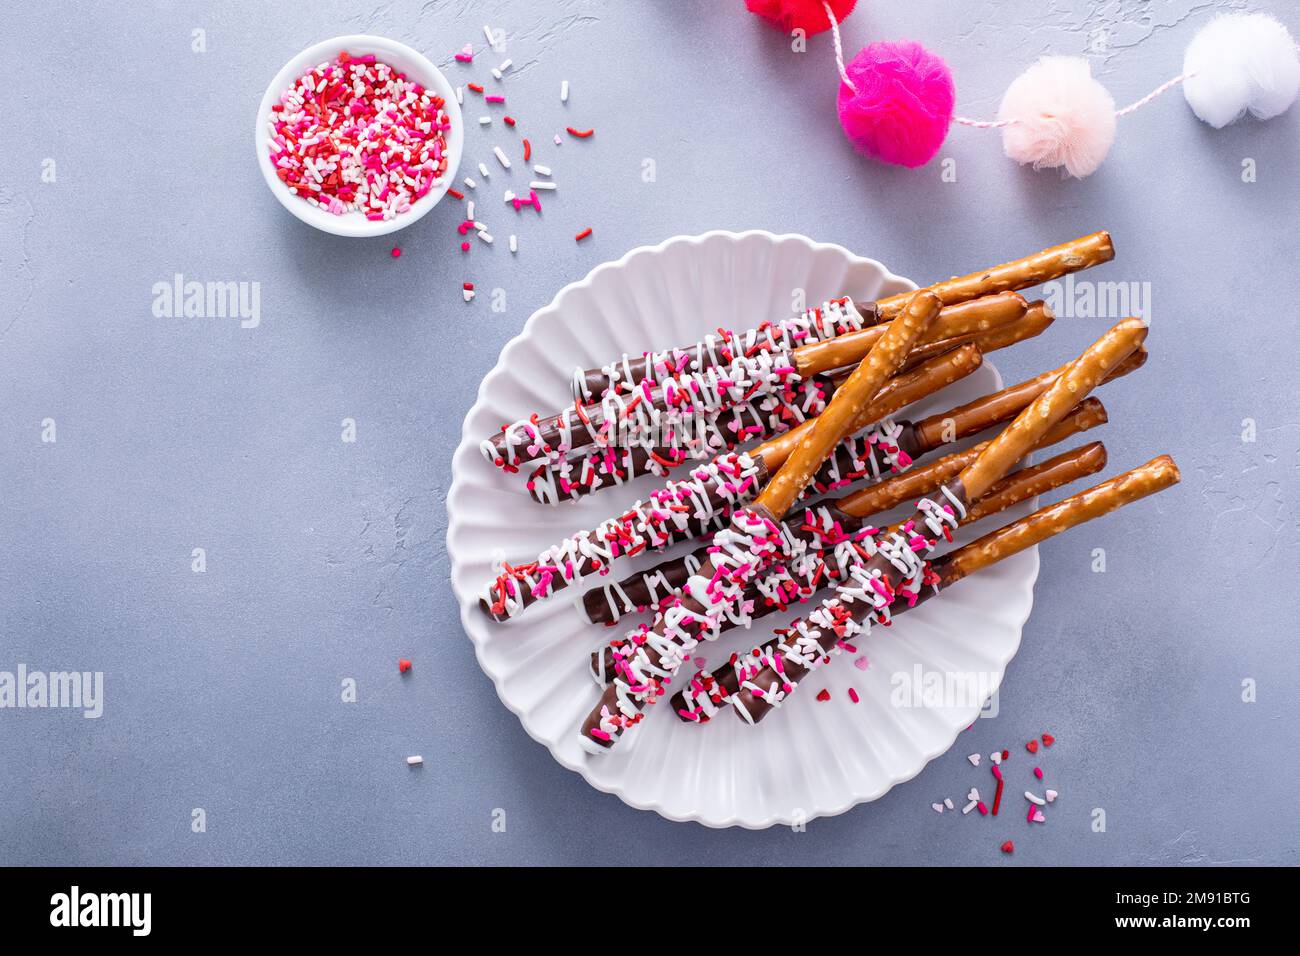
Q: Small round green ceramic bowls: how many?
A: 0